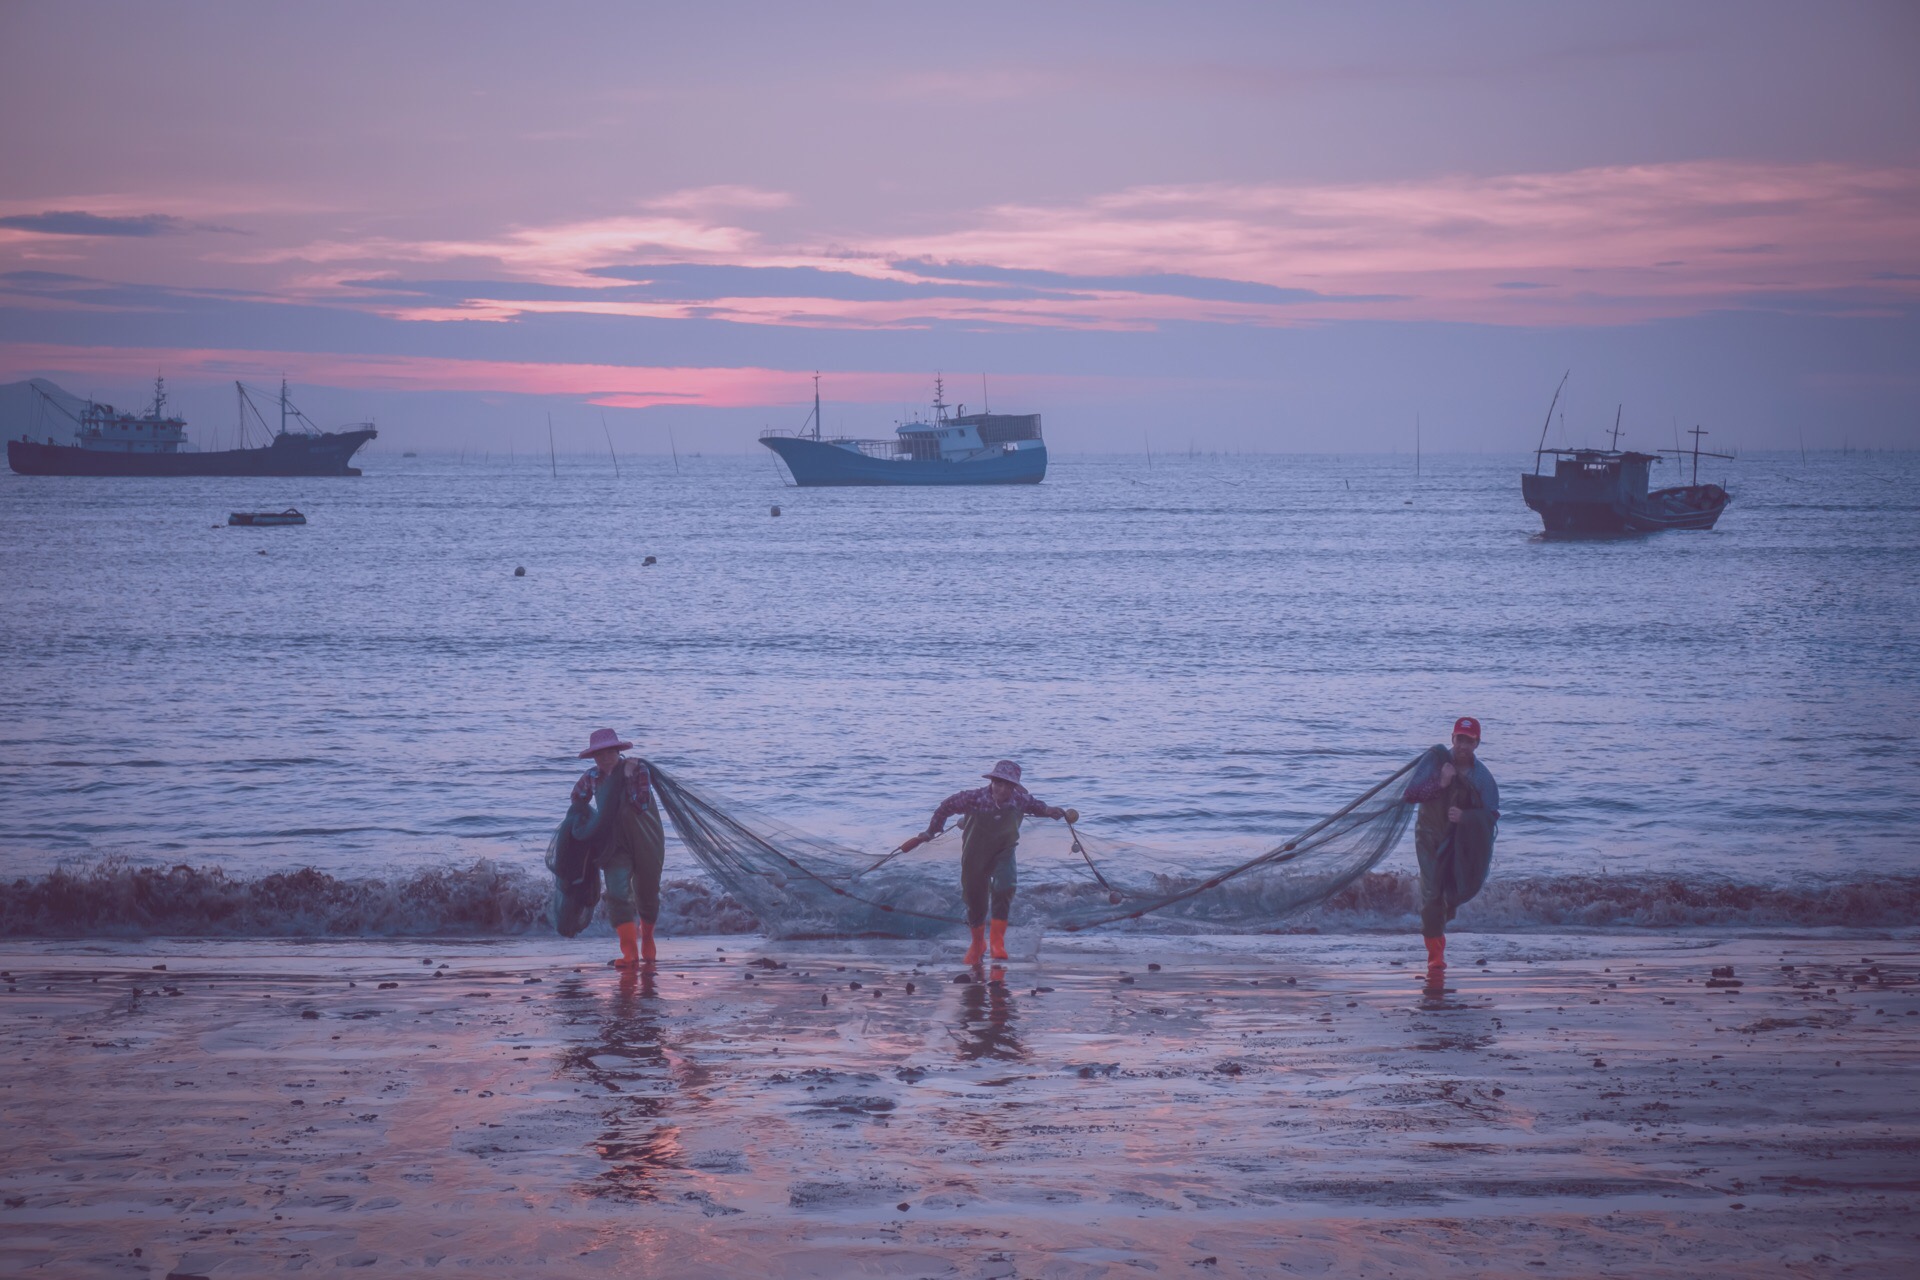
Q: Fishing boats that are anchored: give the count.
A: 3